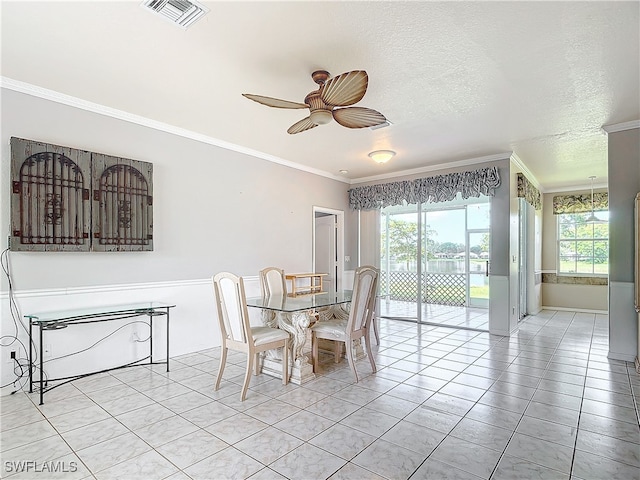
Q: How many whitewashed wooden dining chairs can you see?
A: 4